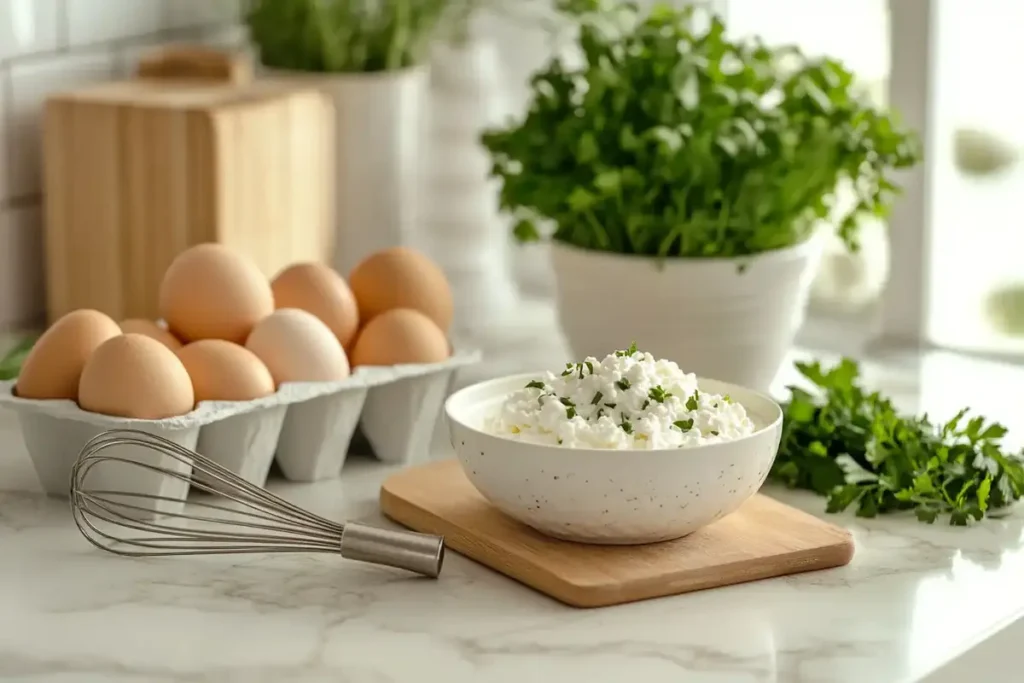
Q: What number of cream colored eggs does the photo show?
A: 1